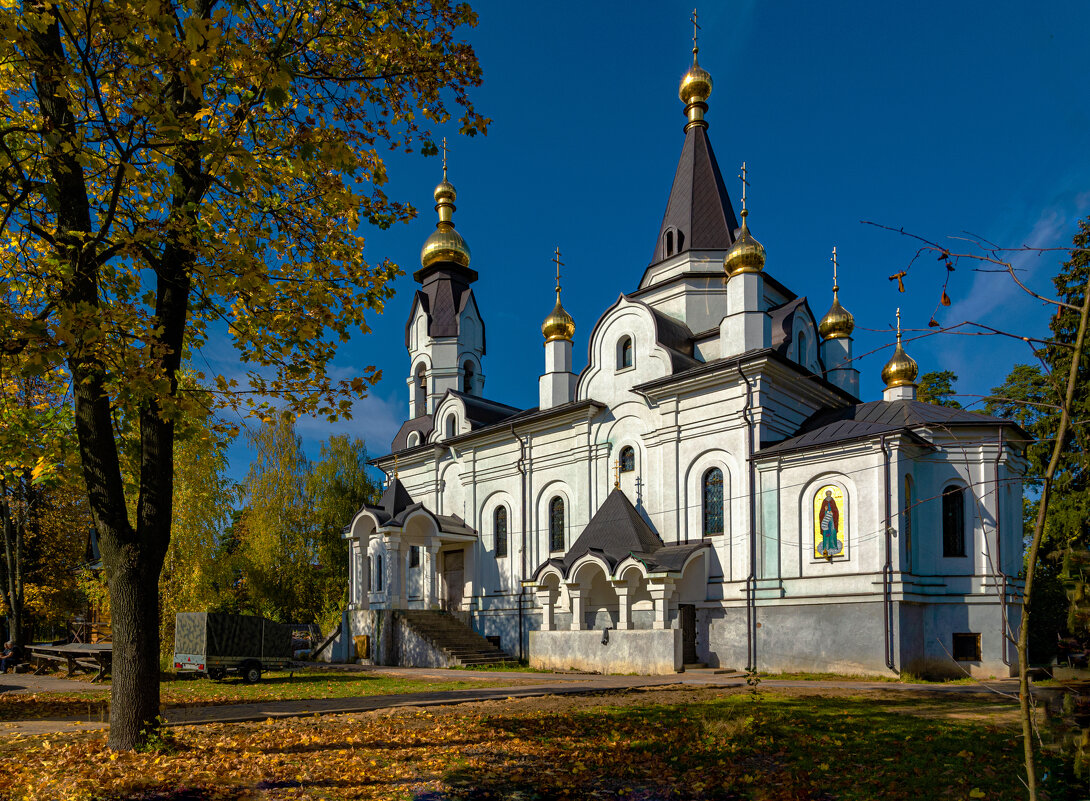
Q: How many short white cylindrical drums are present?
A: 4